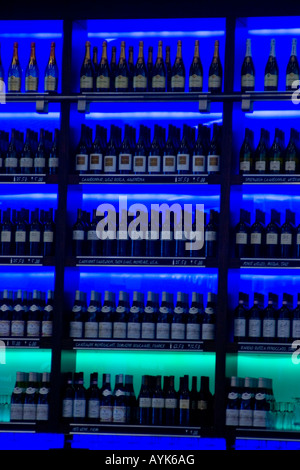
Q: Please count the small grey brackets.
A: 4